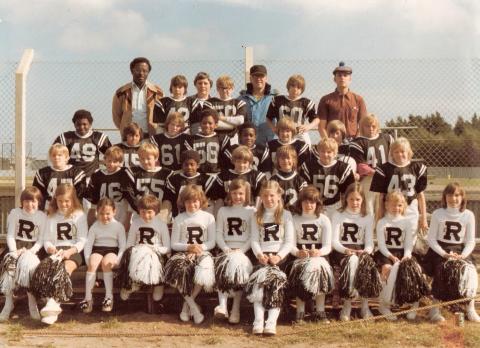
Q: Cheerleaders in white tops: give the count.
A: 11